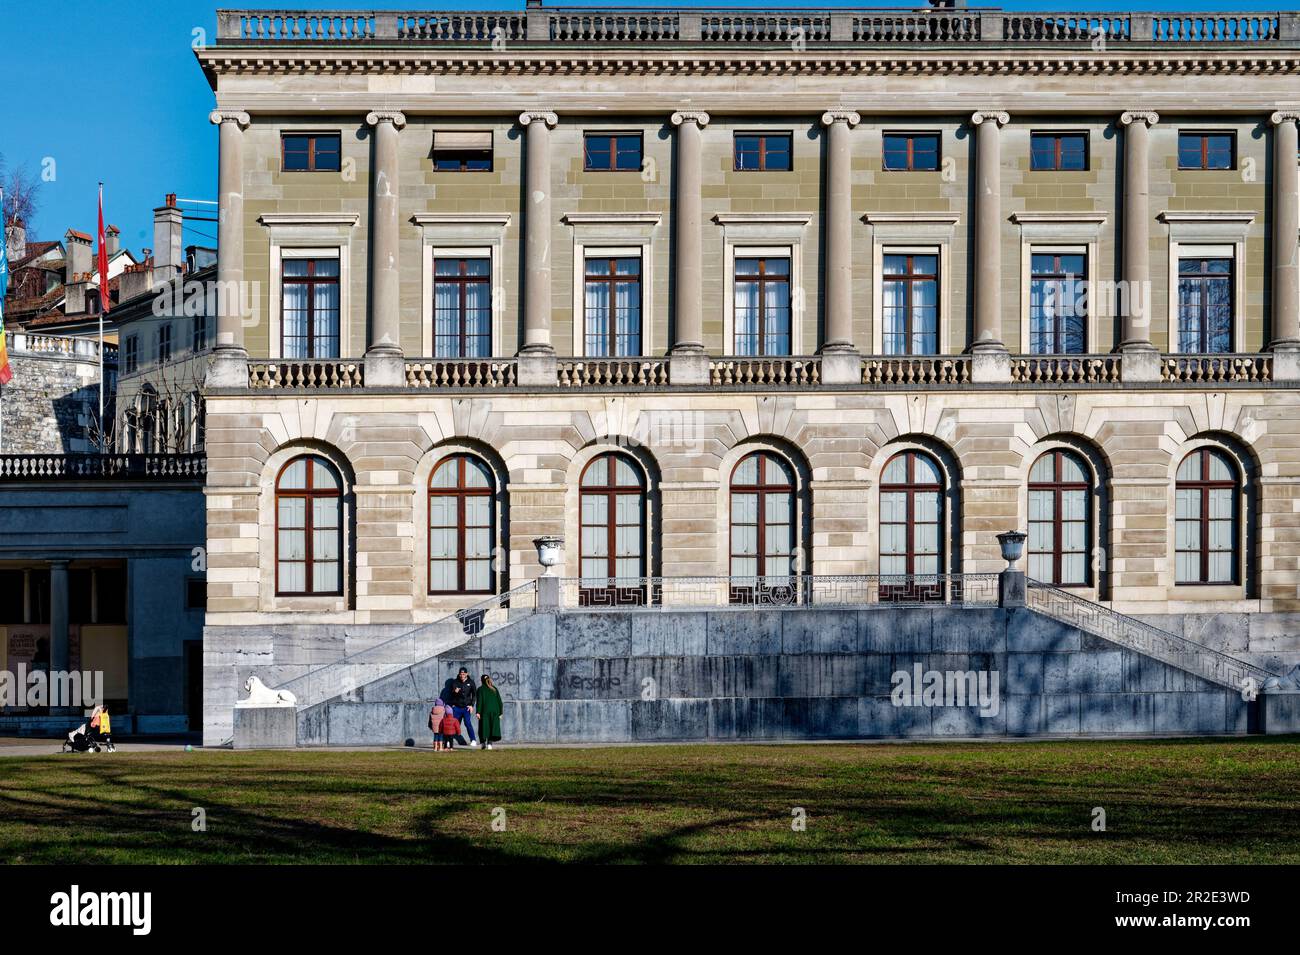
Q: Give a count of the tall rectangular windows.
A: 7